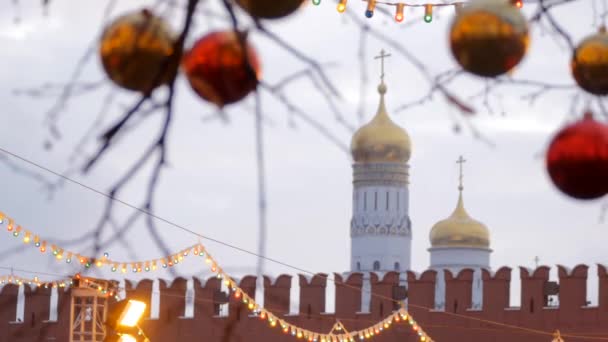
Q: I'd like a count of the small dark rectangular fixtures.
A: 3